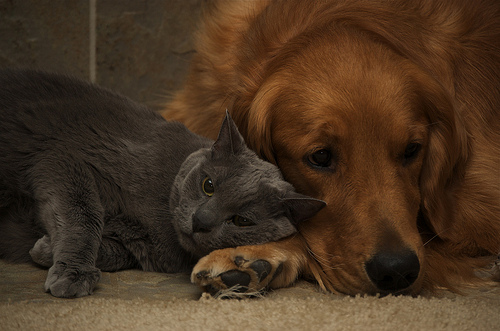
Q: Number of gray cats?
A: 1